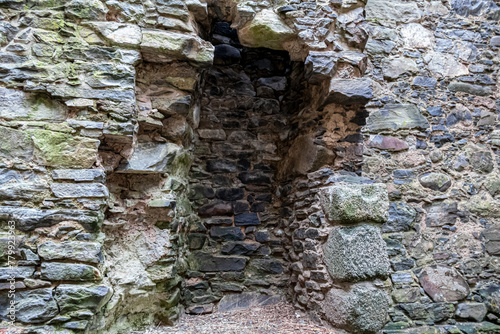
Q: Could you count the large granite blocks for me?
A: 3